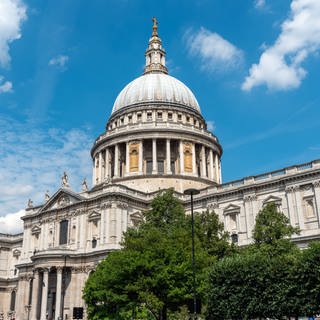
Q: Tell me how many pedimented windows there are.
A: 6